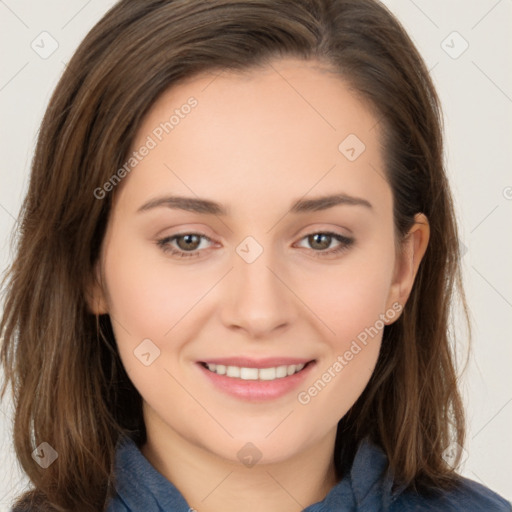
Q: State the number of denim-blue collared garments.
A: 1